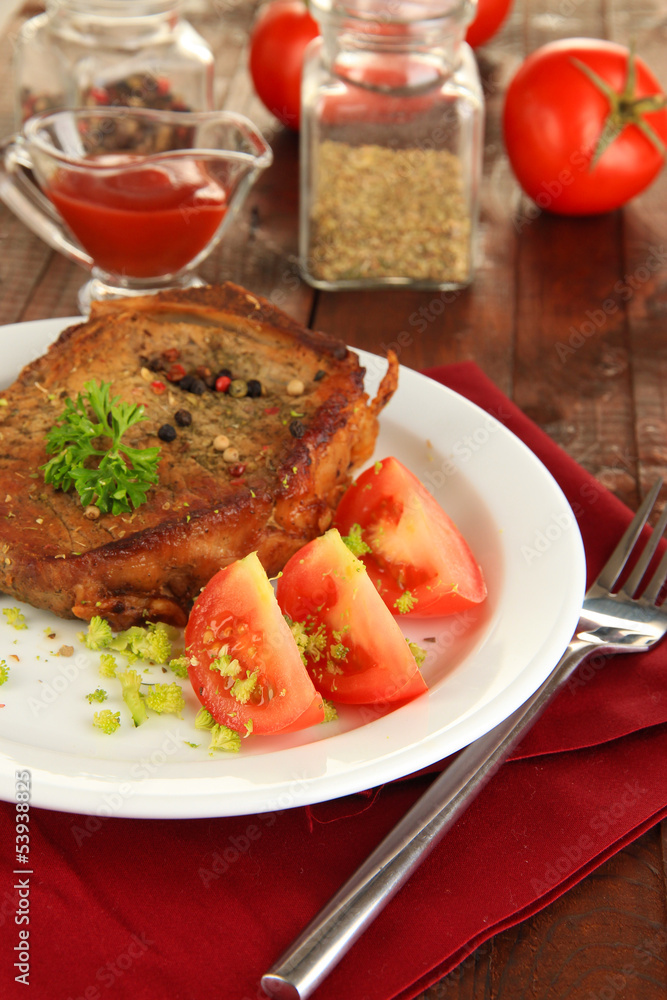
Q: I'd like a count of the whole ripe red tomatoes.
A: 3